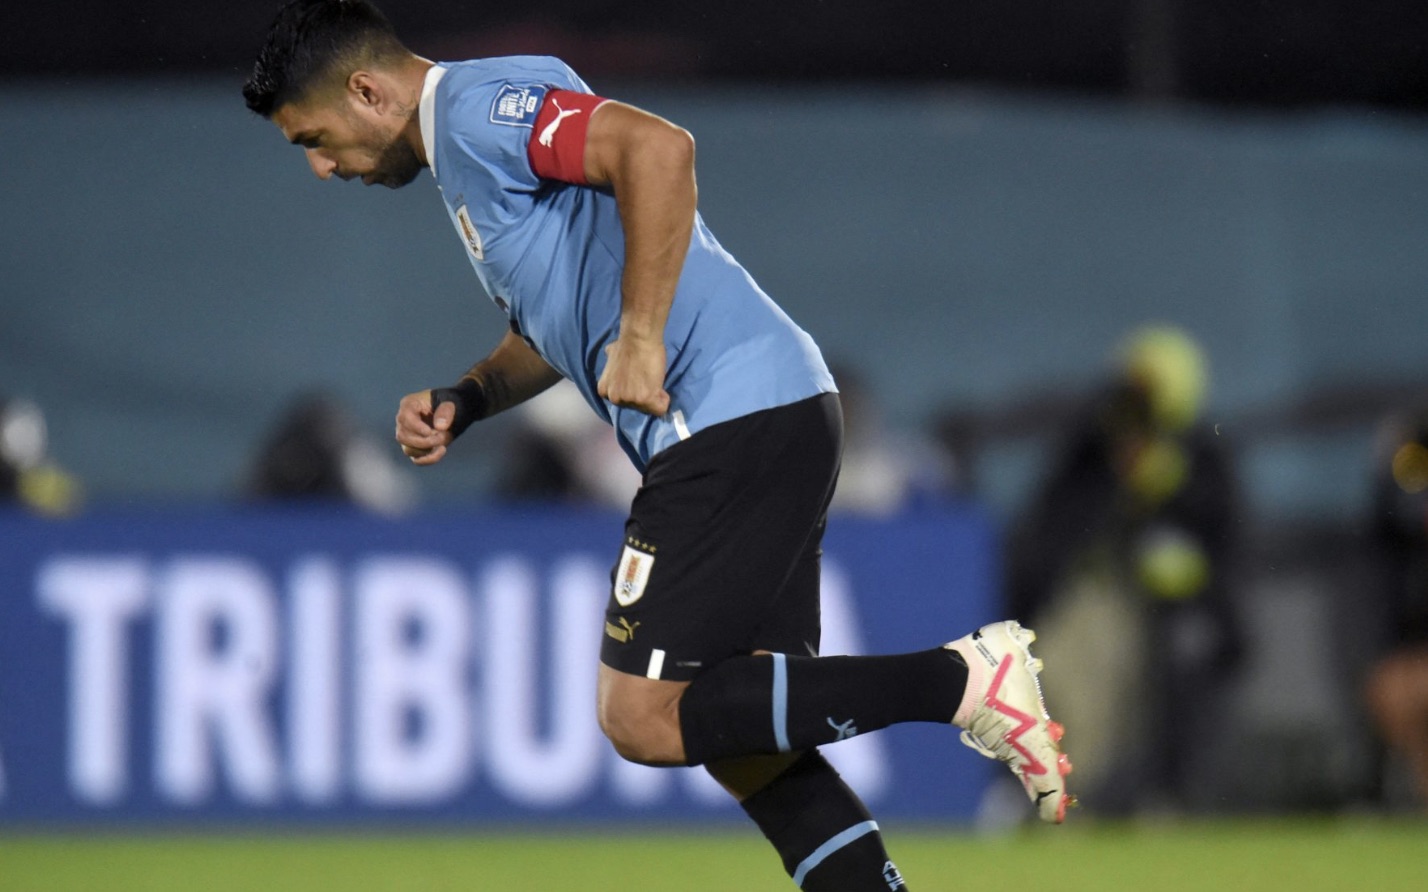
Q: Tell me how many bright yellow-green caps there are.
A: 1